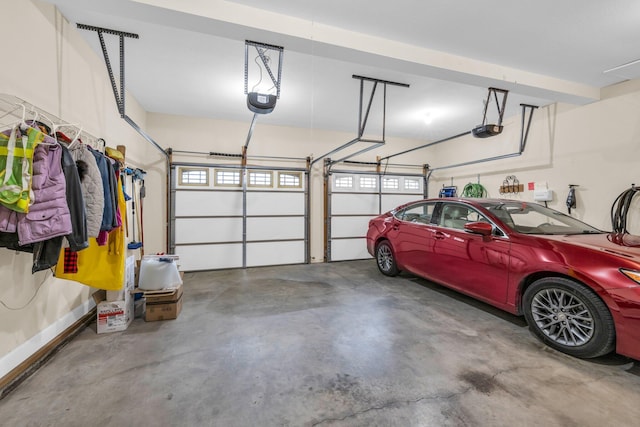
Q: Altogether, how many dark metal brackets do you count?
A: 5